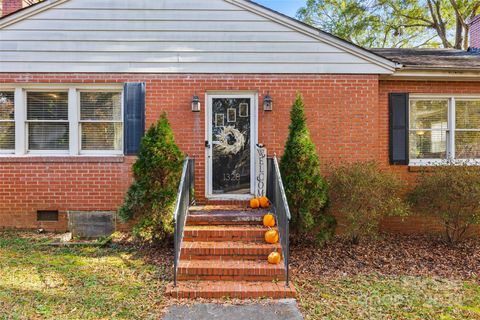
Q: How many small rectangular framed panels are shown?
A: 3